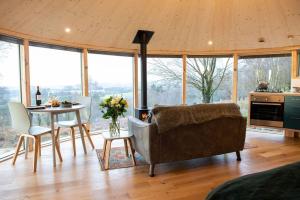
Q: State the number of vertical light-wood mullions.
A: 6